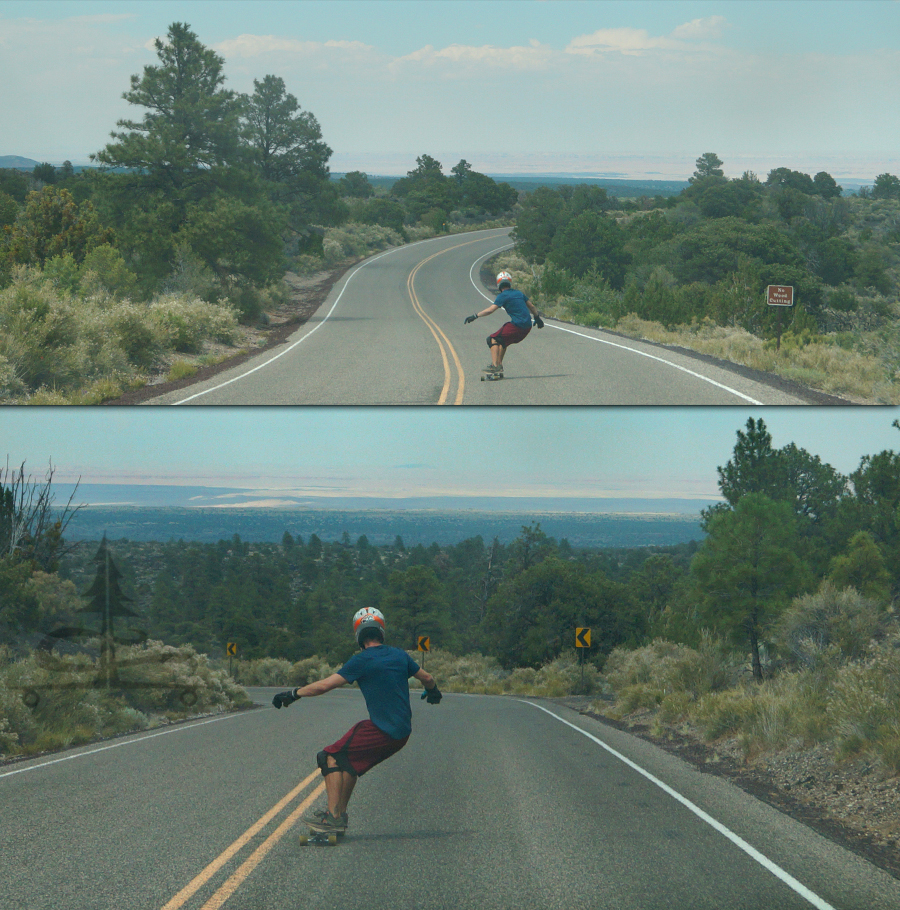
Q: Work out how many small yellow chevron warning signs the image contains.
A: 3